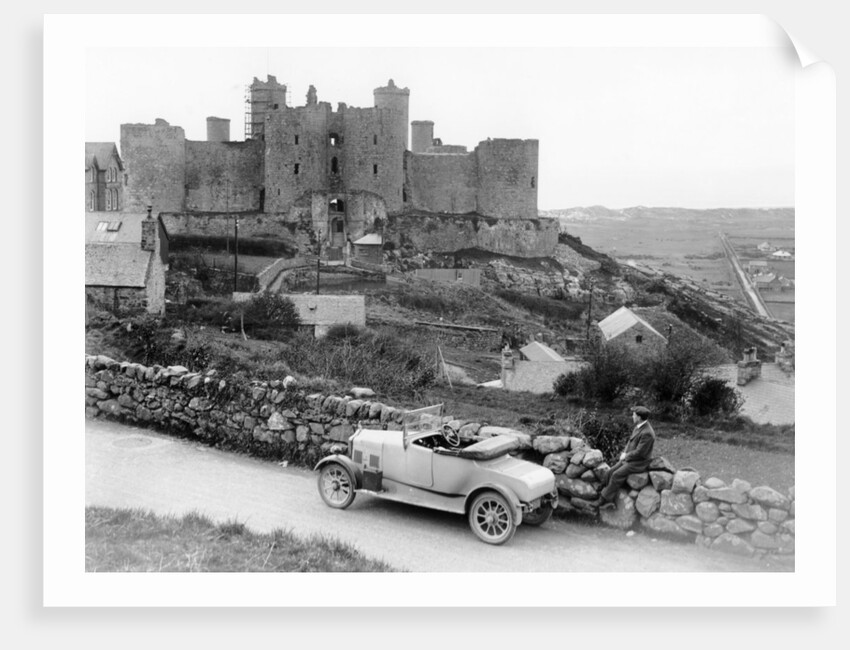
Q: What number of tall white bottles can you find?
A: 0